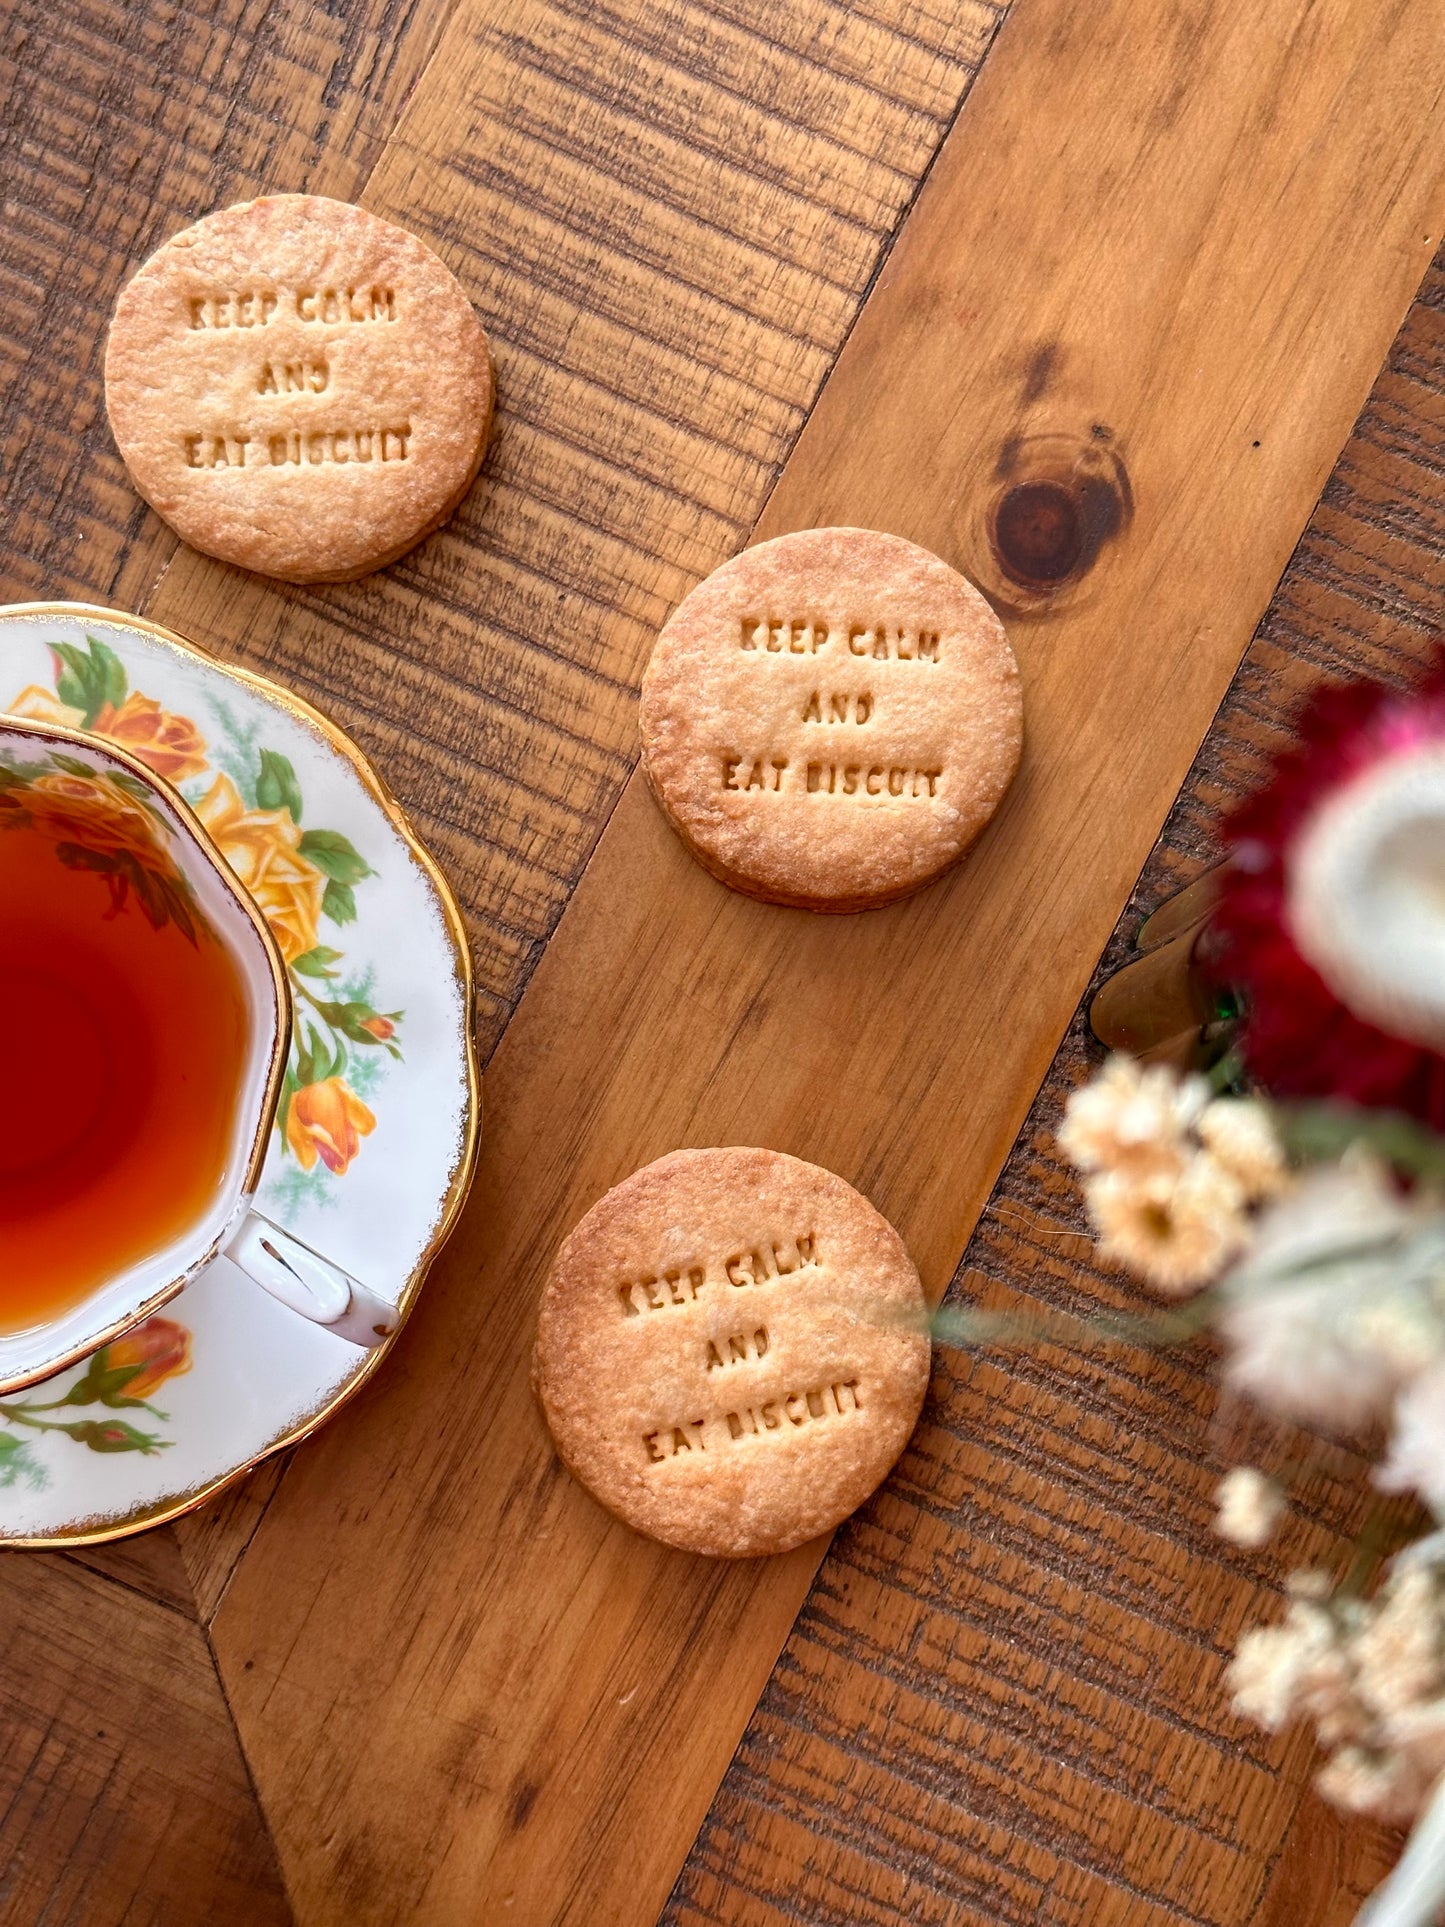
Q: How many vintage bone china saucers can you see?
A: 1